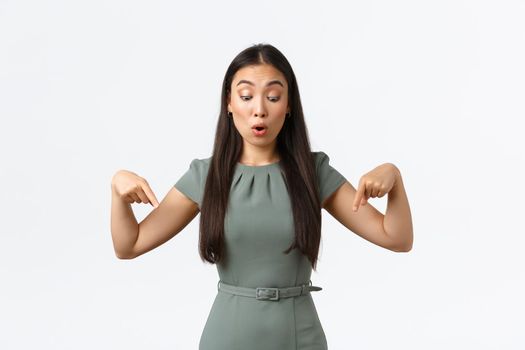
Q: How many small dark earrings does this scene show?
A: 2